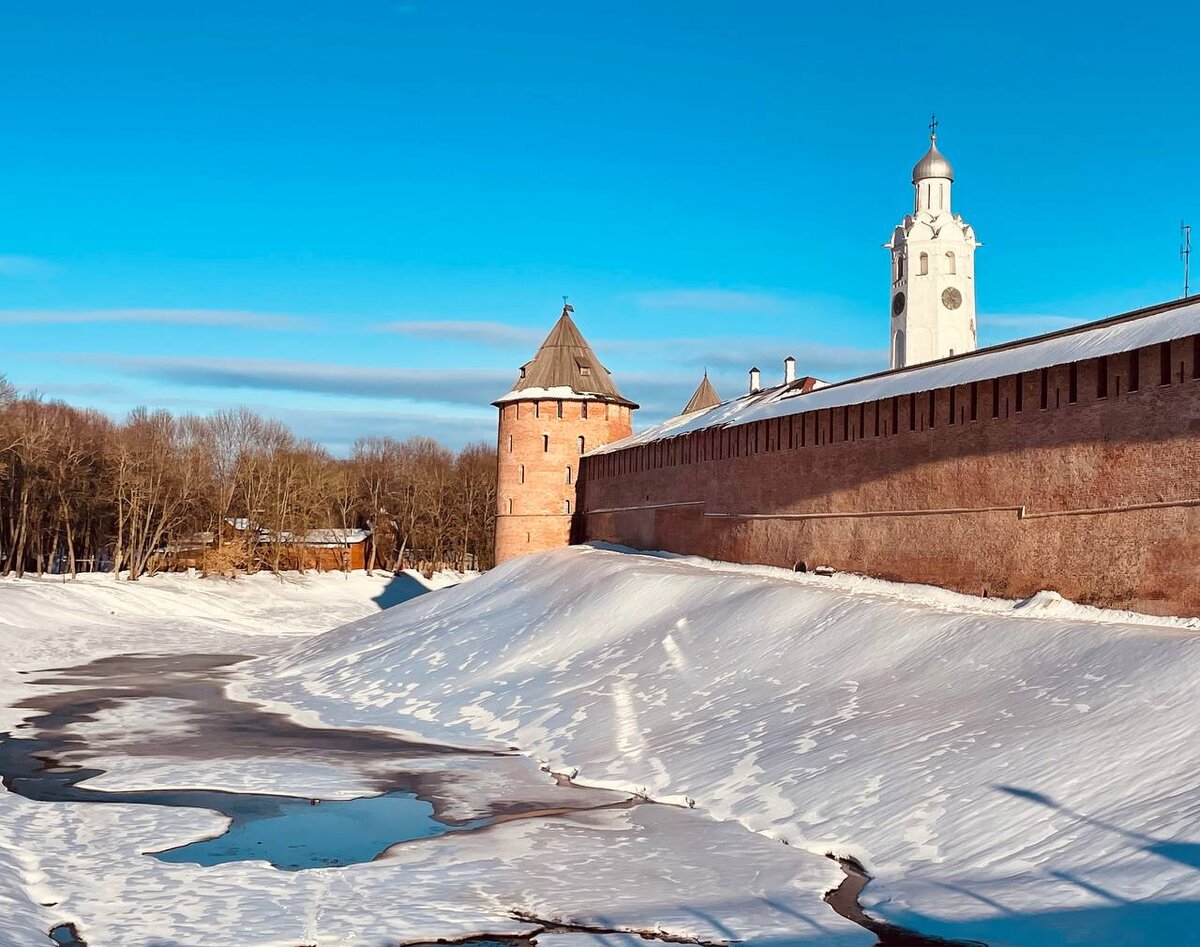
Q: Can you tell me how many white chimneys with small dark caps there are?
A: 2